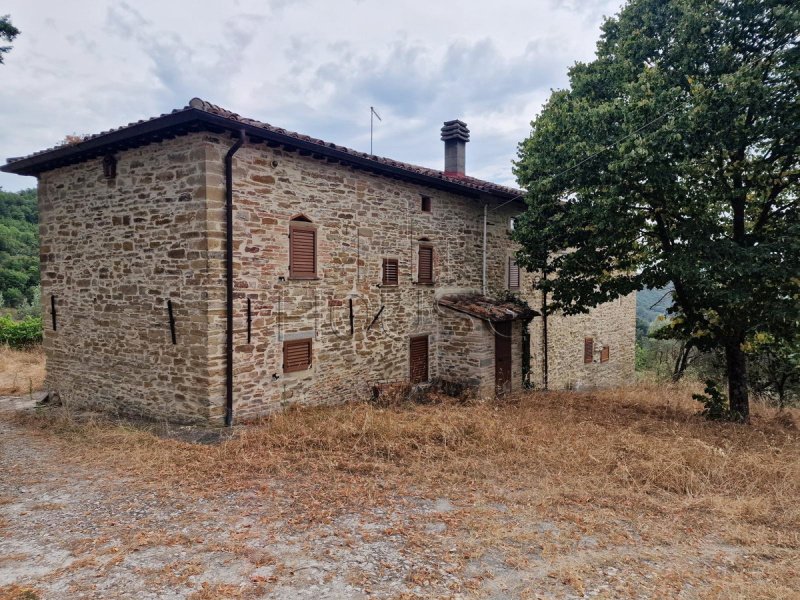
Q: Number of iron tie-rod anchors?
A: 5